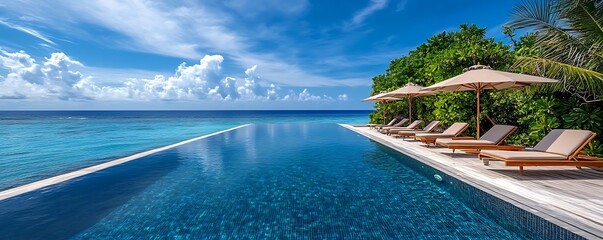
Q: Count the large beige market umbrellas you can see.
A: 3